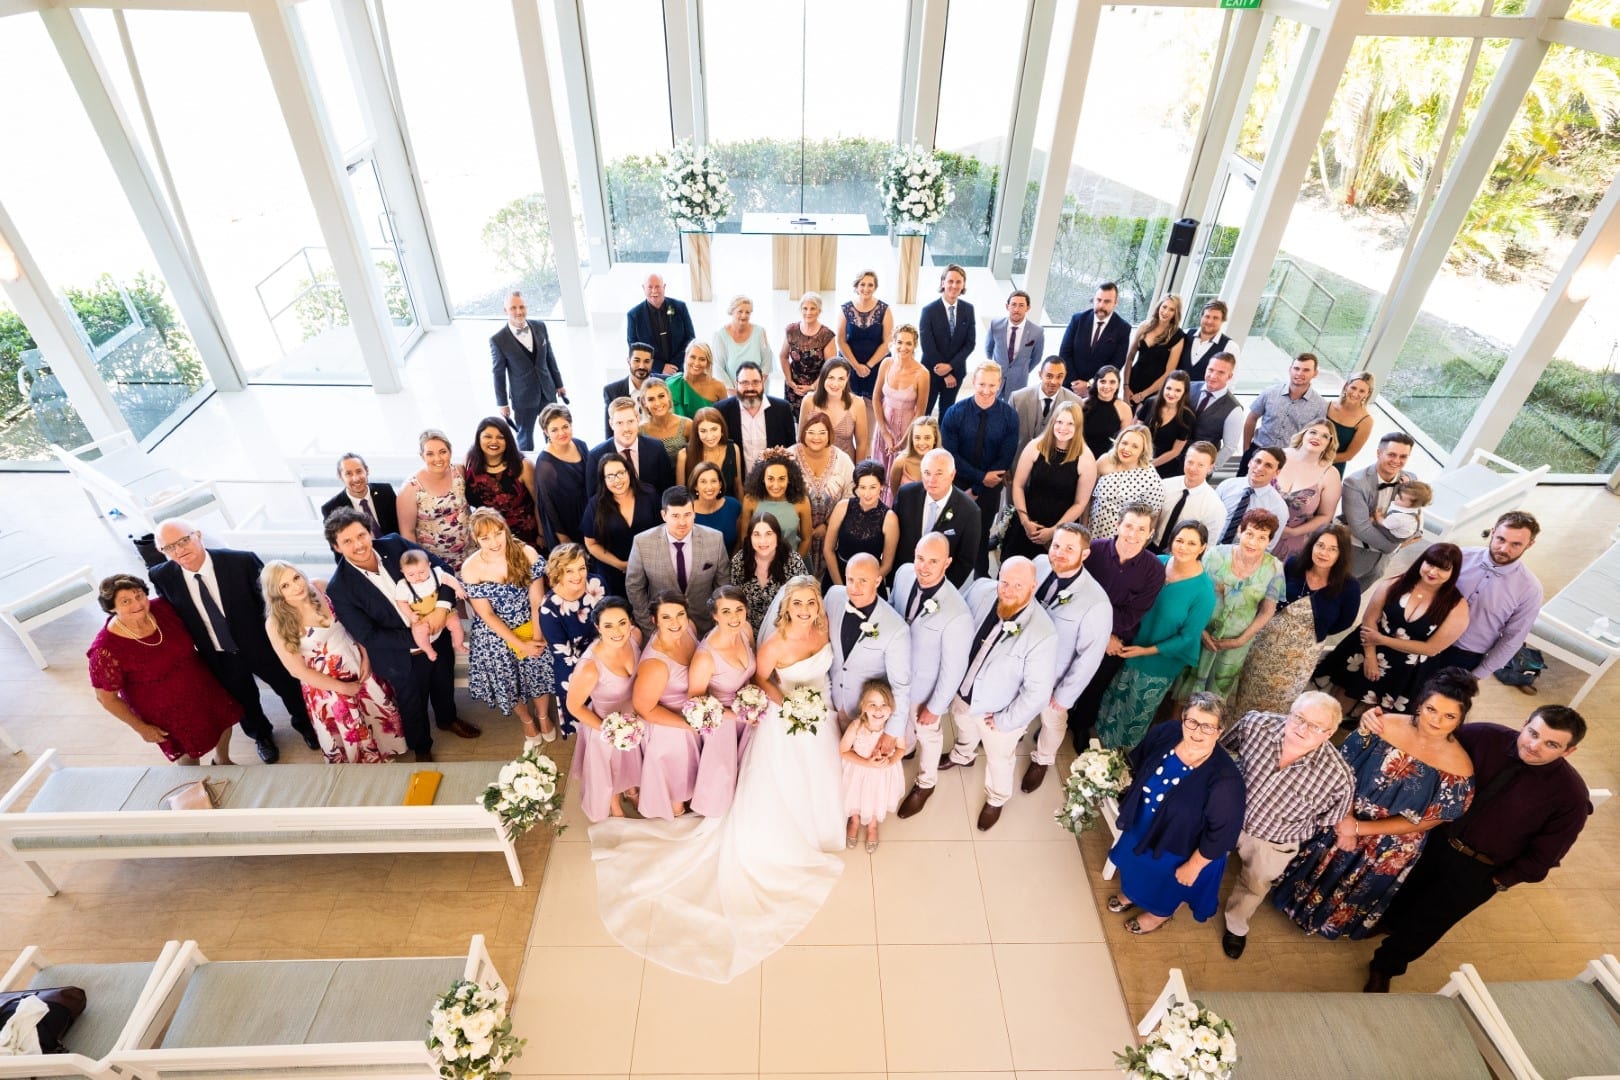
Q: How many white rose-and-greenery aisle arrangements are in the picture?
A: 4